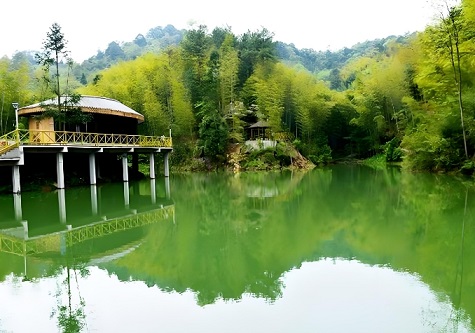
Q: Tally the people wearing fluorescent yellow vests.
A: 0